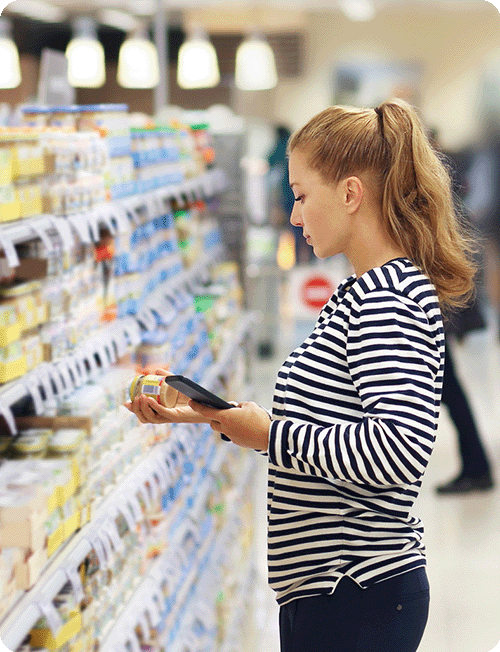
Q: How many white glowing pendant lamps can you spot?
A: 5